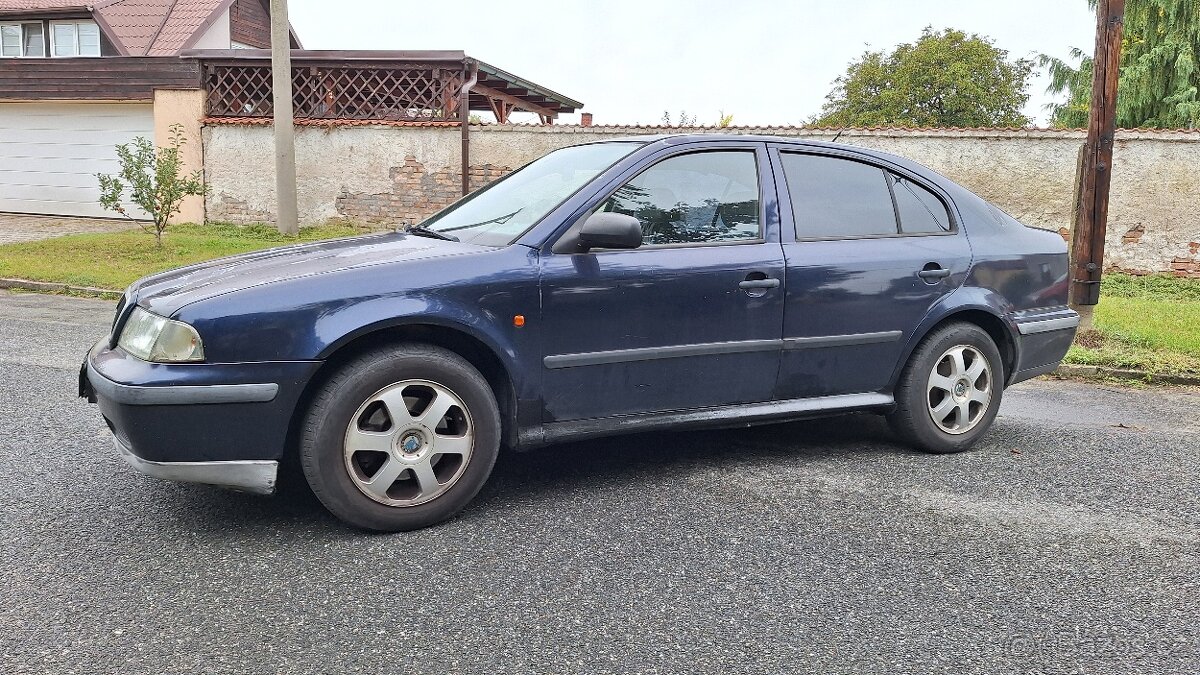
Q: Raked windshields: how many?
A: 1